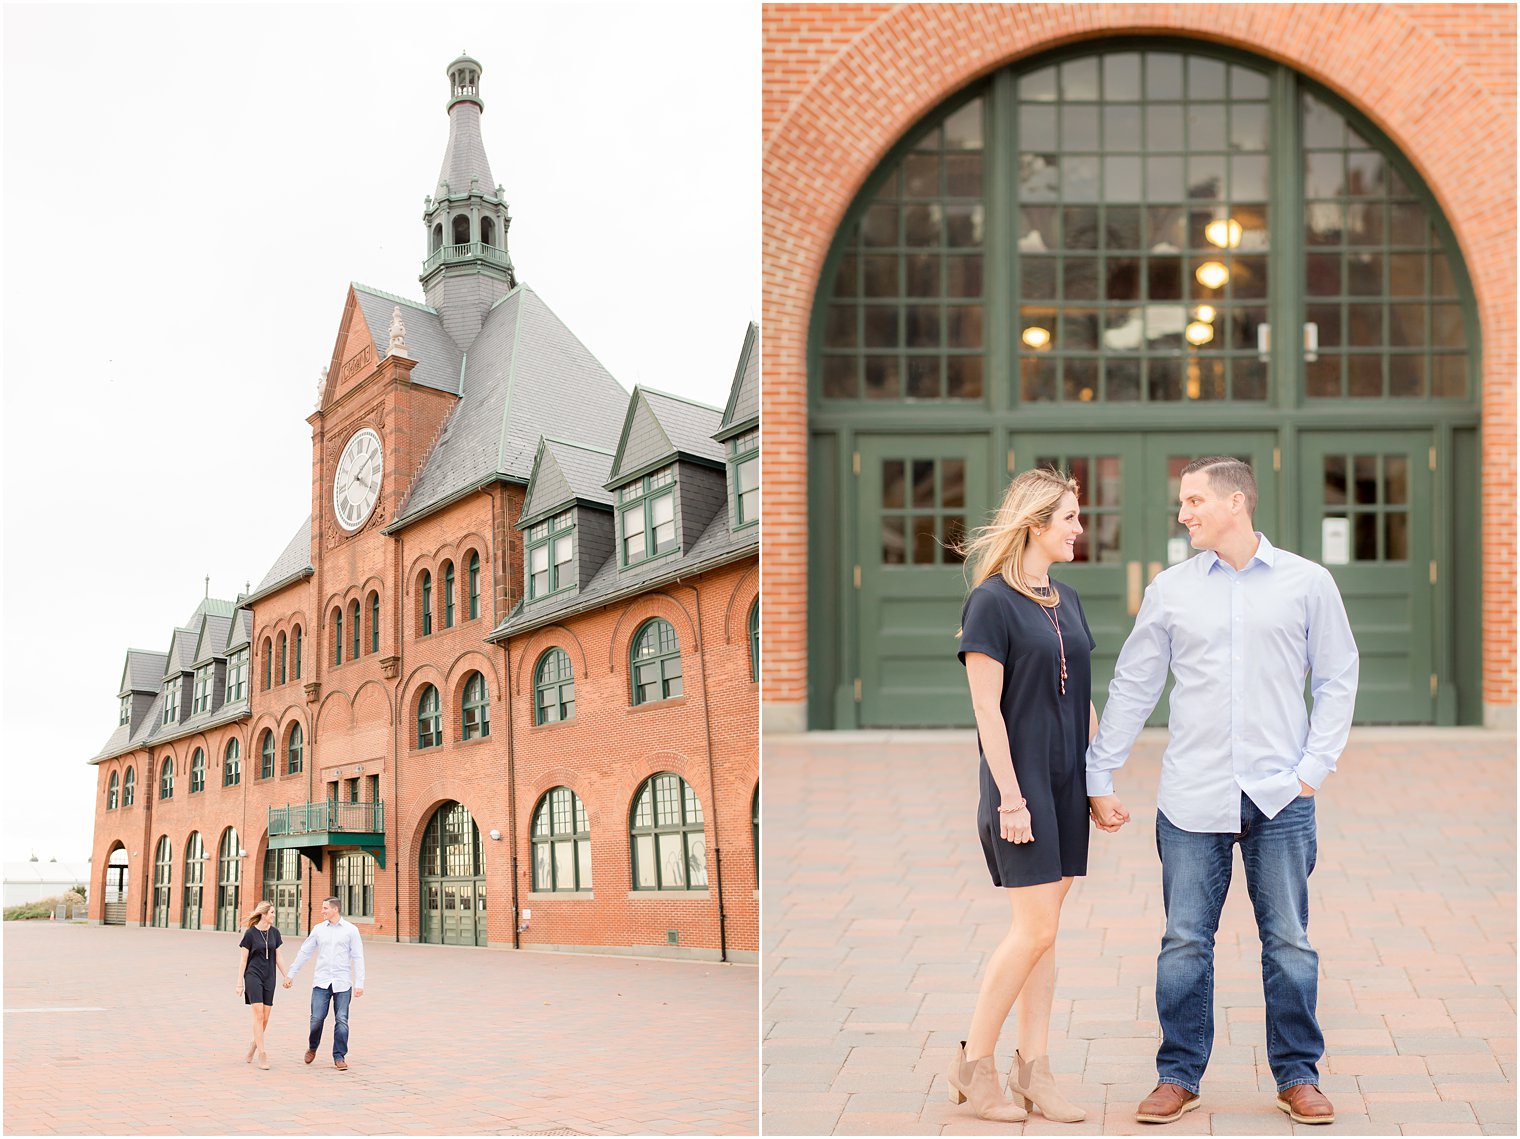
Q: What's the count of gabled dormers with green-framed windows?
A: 7